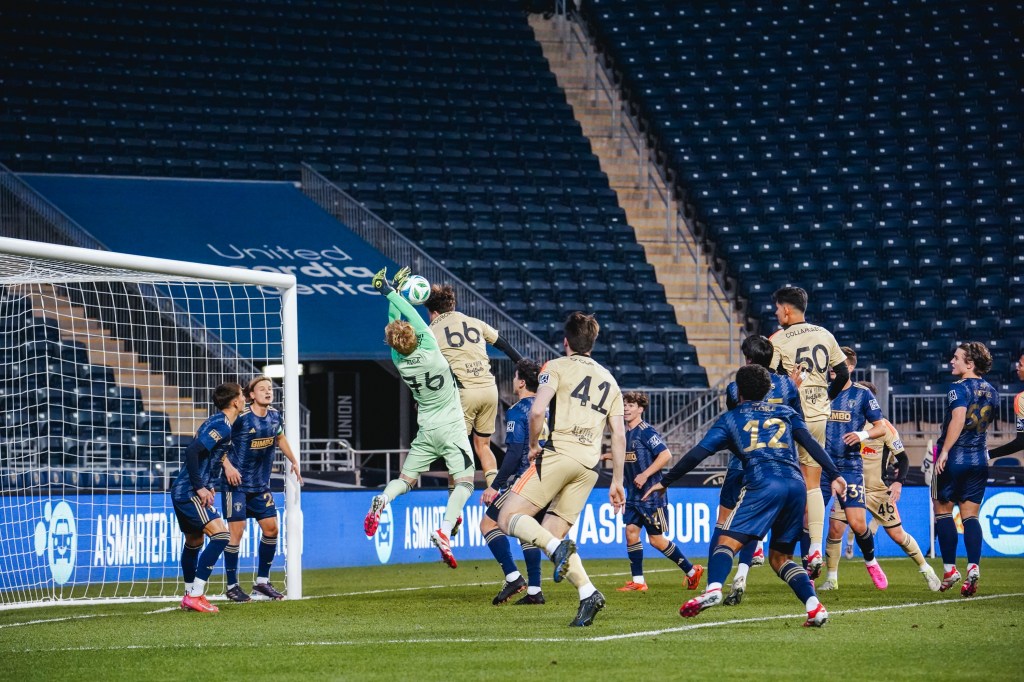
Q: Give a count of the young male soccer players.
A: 14